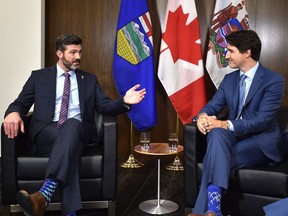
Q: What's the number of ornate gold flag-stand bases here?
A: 2